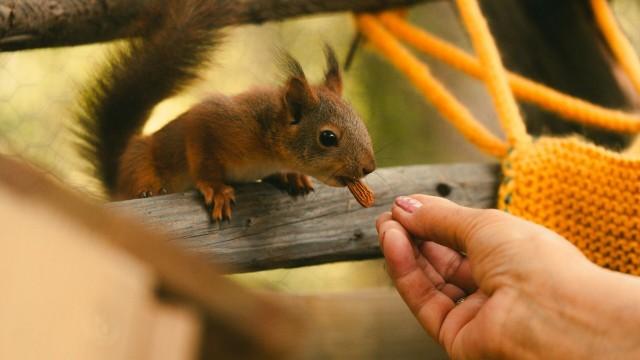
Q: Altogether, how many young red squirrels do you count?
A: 1